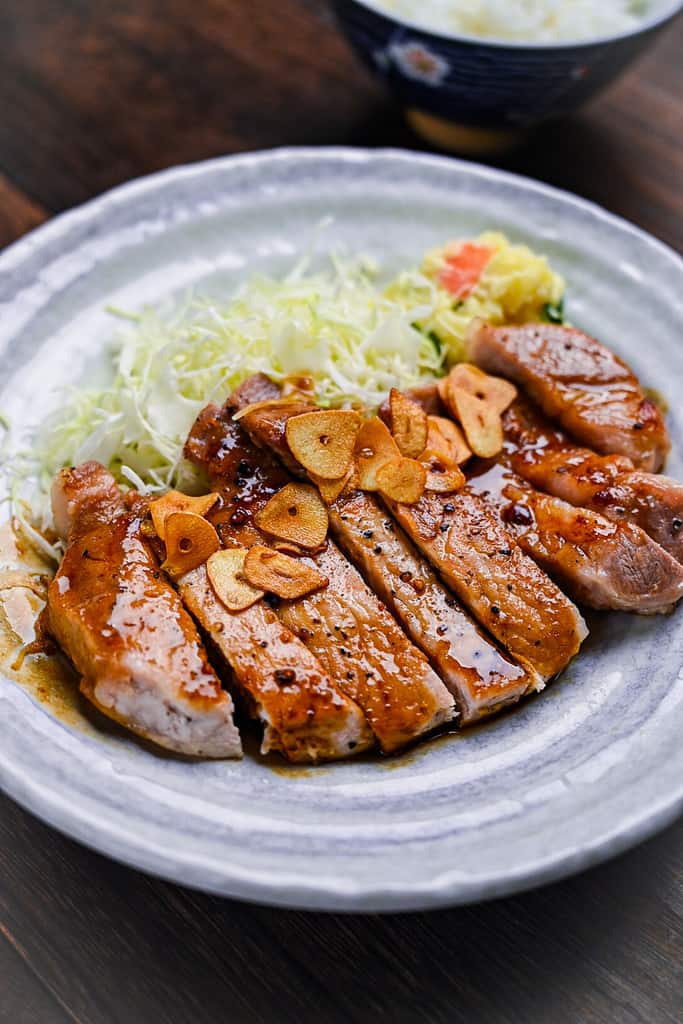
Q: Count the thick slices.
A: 8